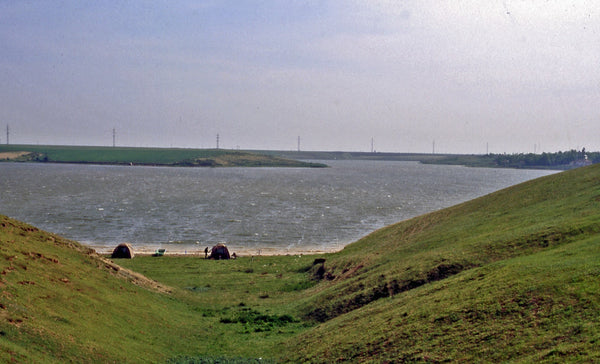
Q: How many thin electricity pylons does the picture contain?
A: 8